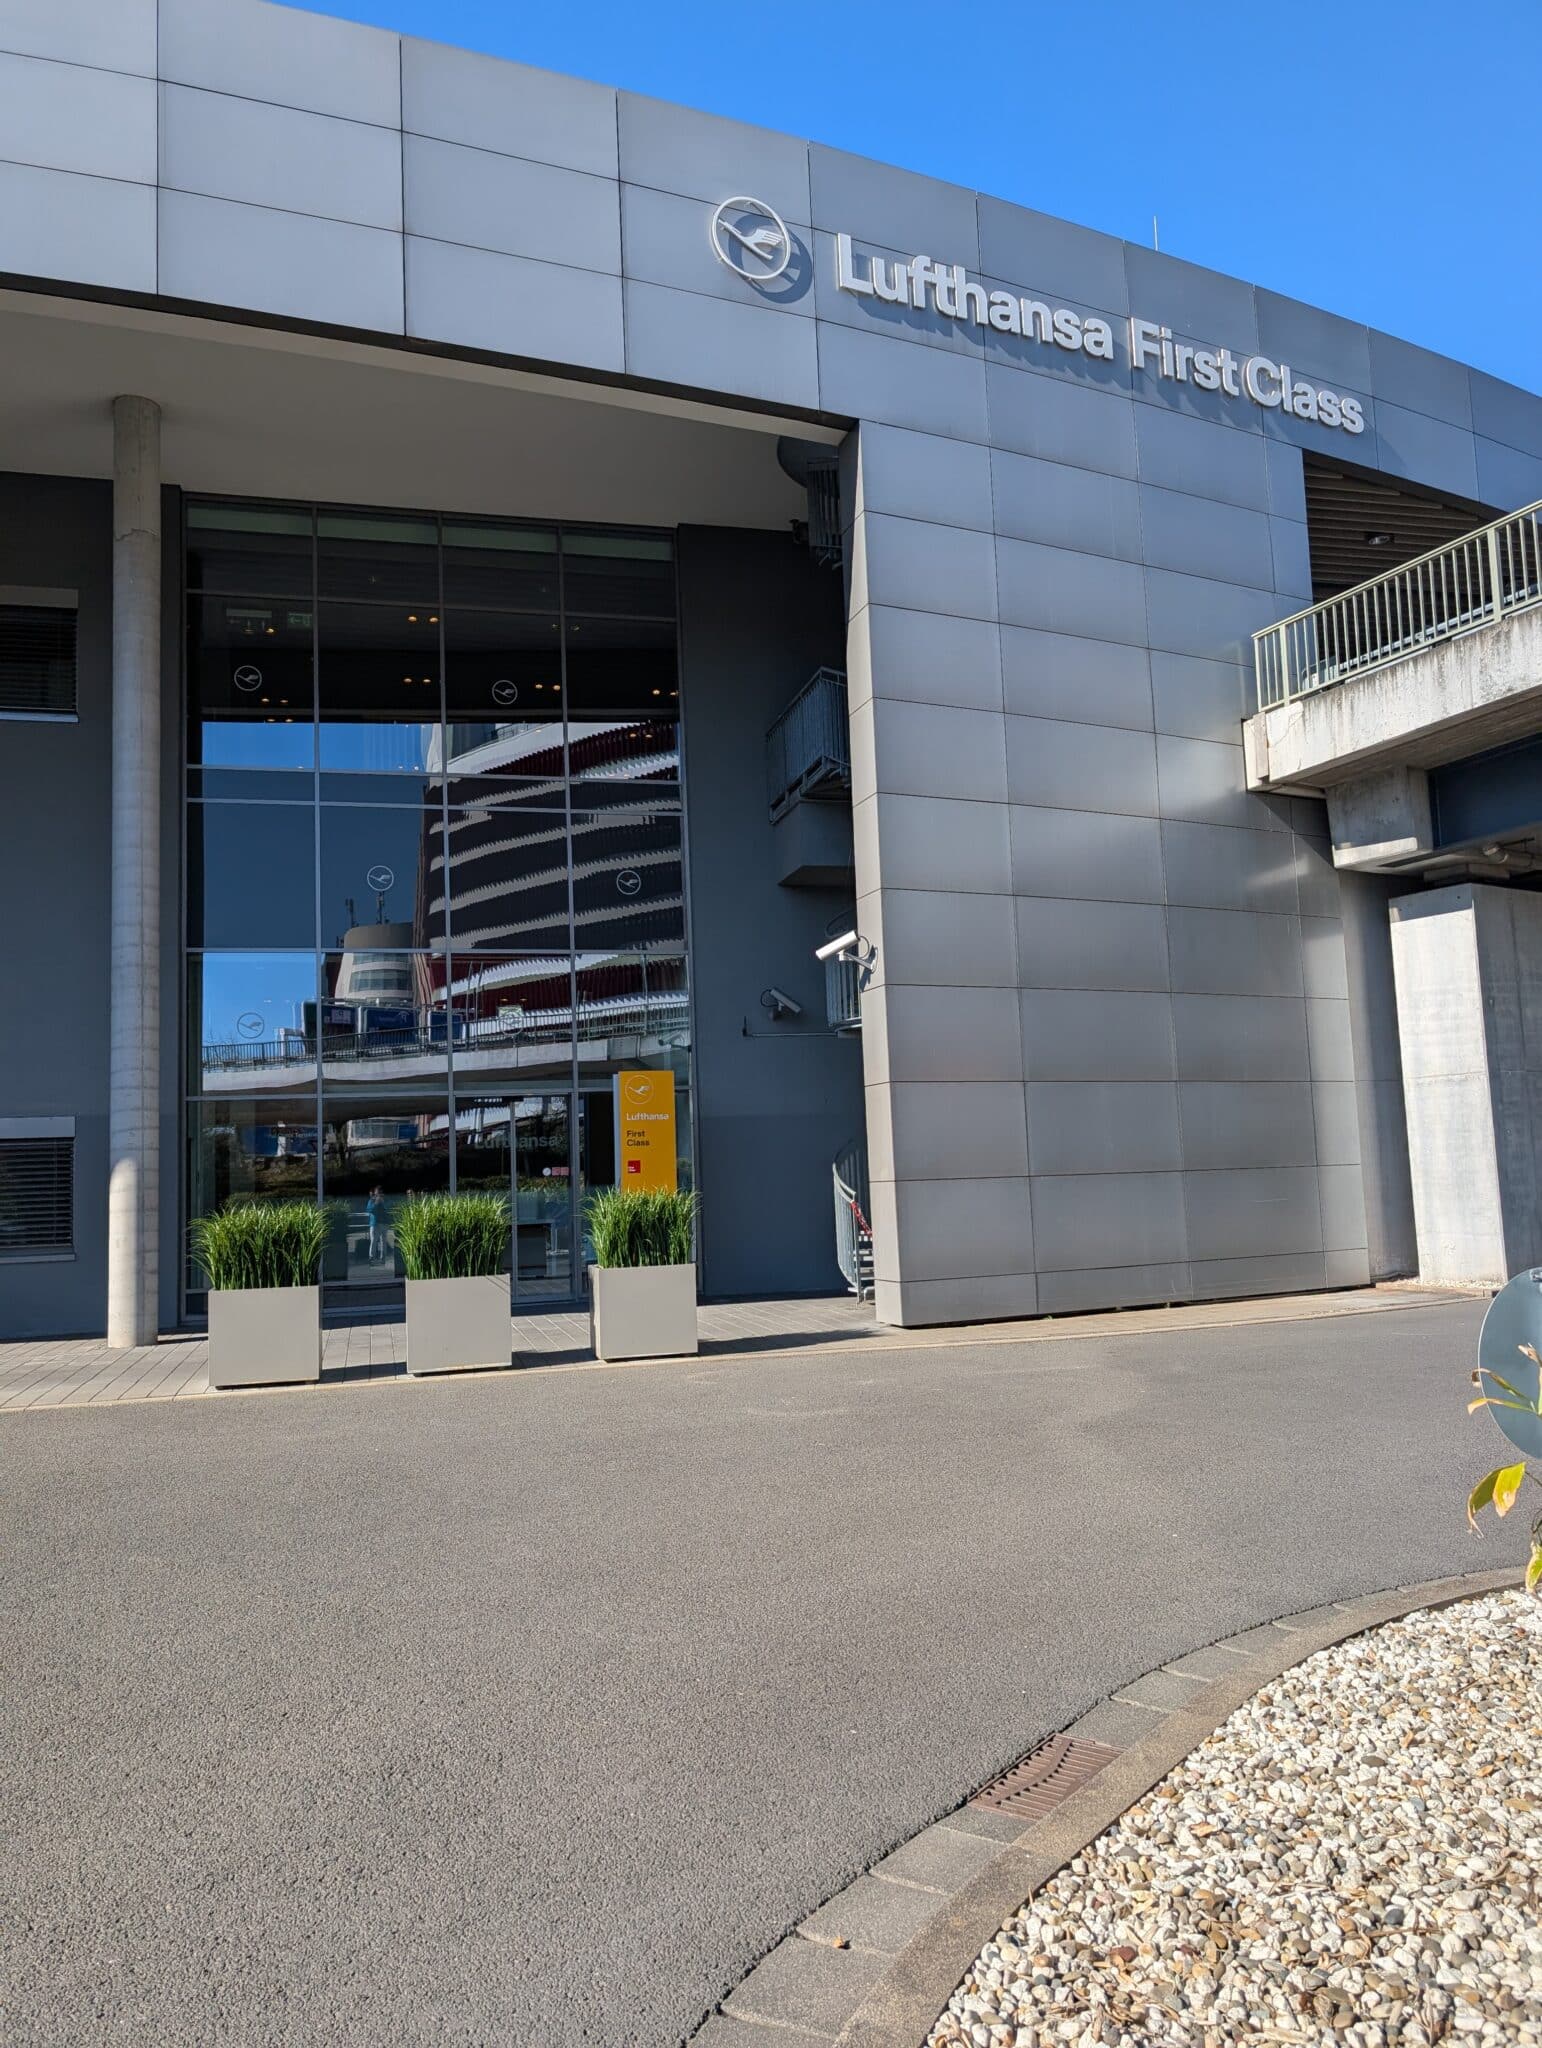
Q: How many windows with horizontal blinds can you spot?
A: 2